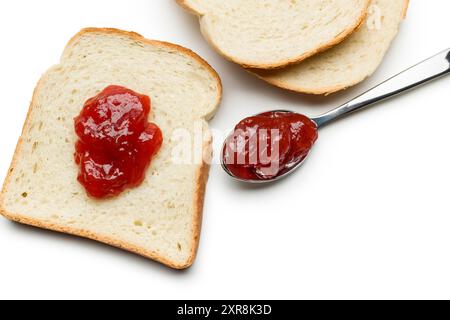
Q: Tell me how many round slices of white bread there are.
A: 2